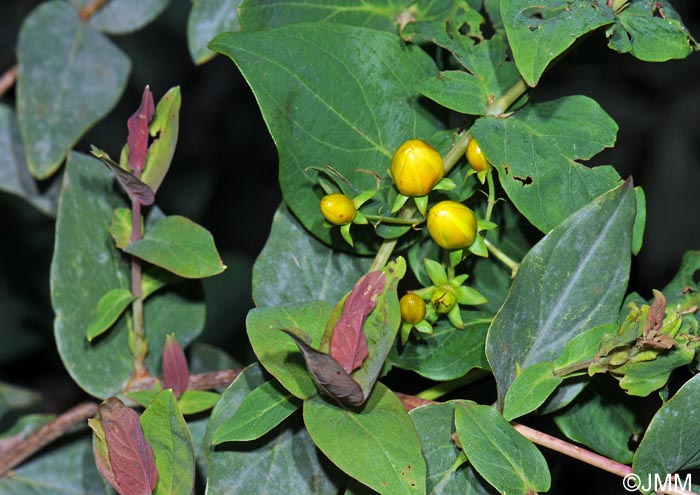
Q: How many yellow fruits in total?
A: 5